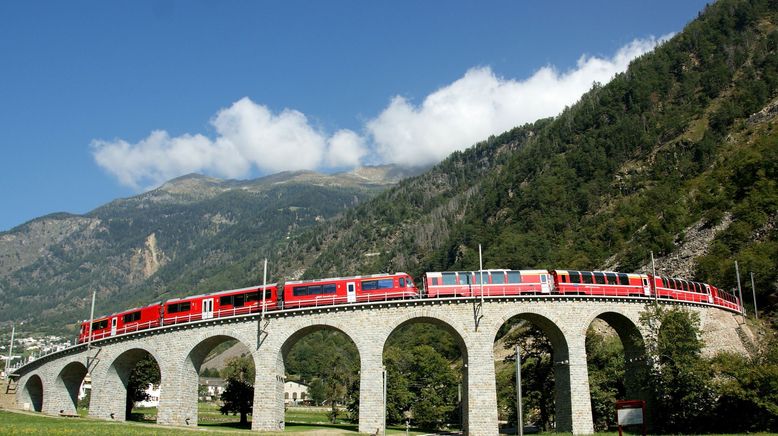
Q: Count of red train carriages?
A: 7